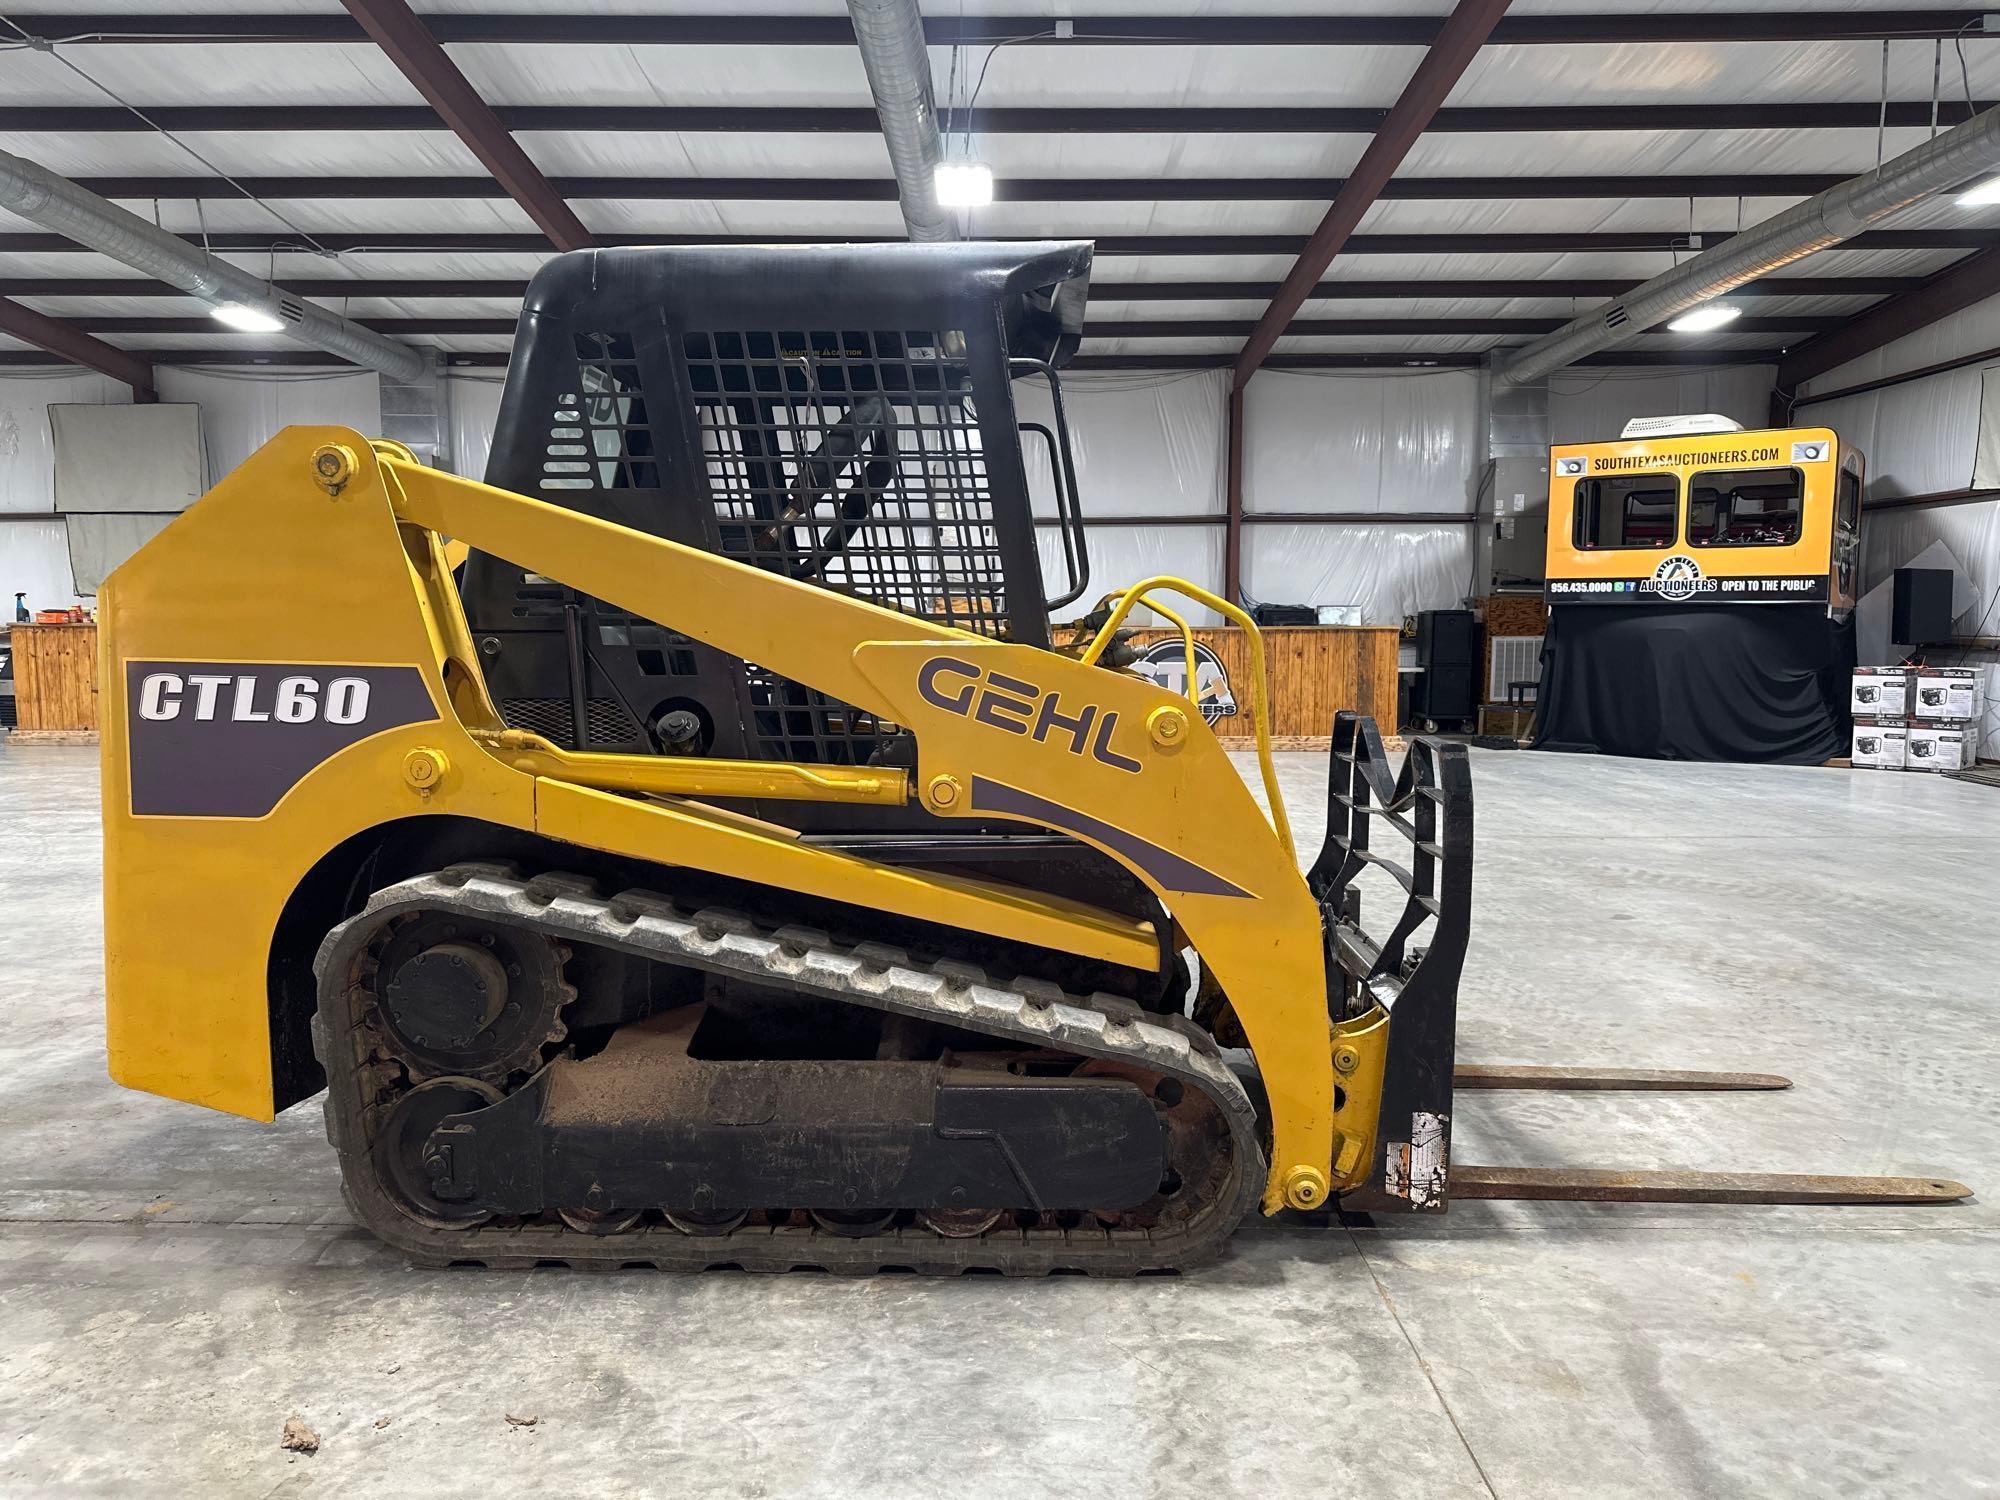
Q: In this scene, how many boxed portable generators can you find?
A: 4